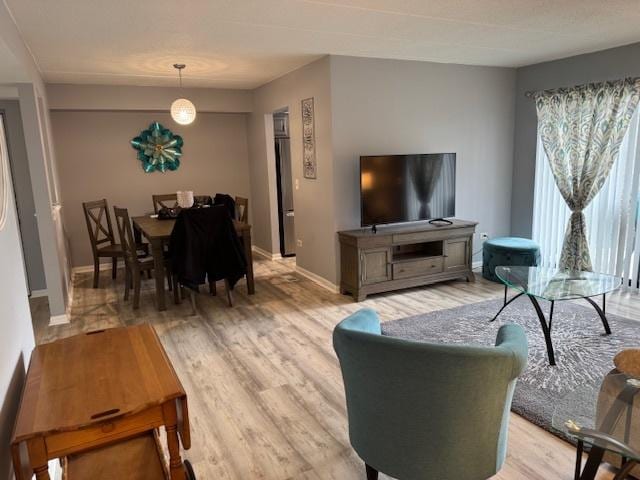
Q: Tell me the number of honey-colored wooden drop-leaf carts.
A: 1